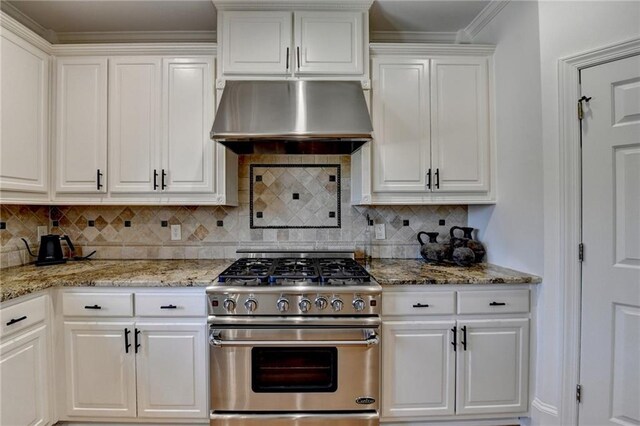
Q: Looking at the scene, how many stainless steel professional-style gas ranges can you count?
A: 1